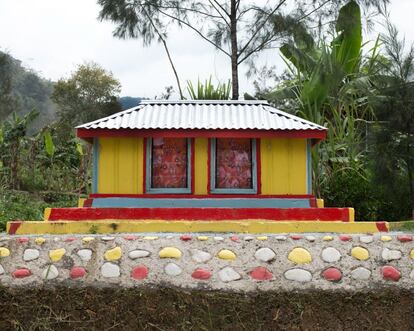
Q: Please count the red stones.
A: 15